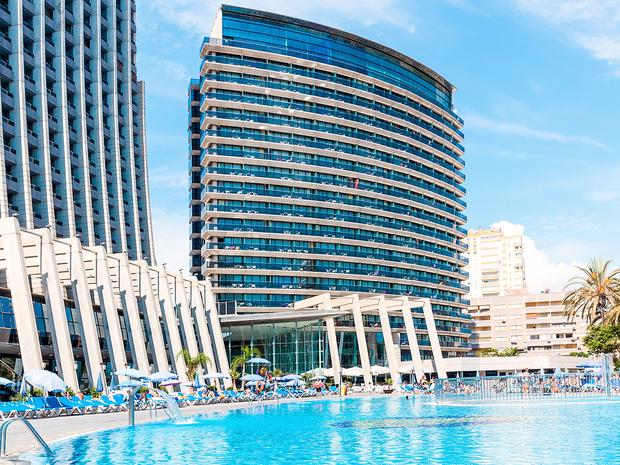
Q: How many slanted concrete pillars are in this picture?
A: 15